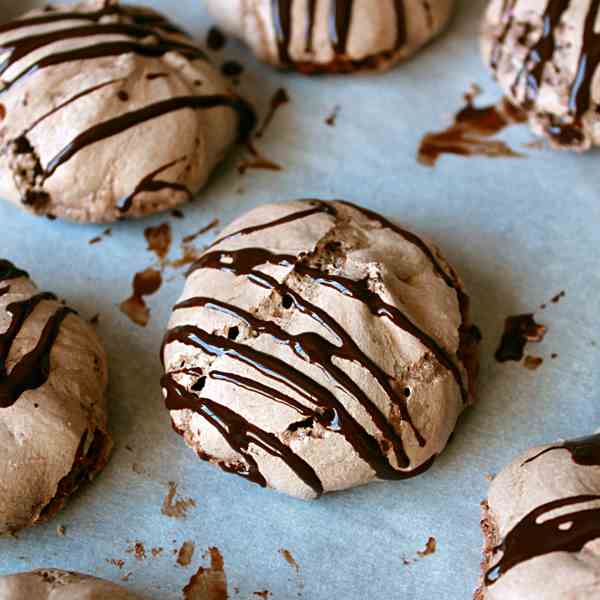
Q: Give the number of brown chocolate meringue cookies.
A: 7